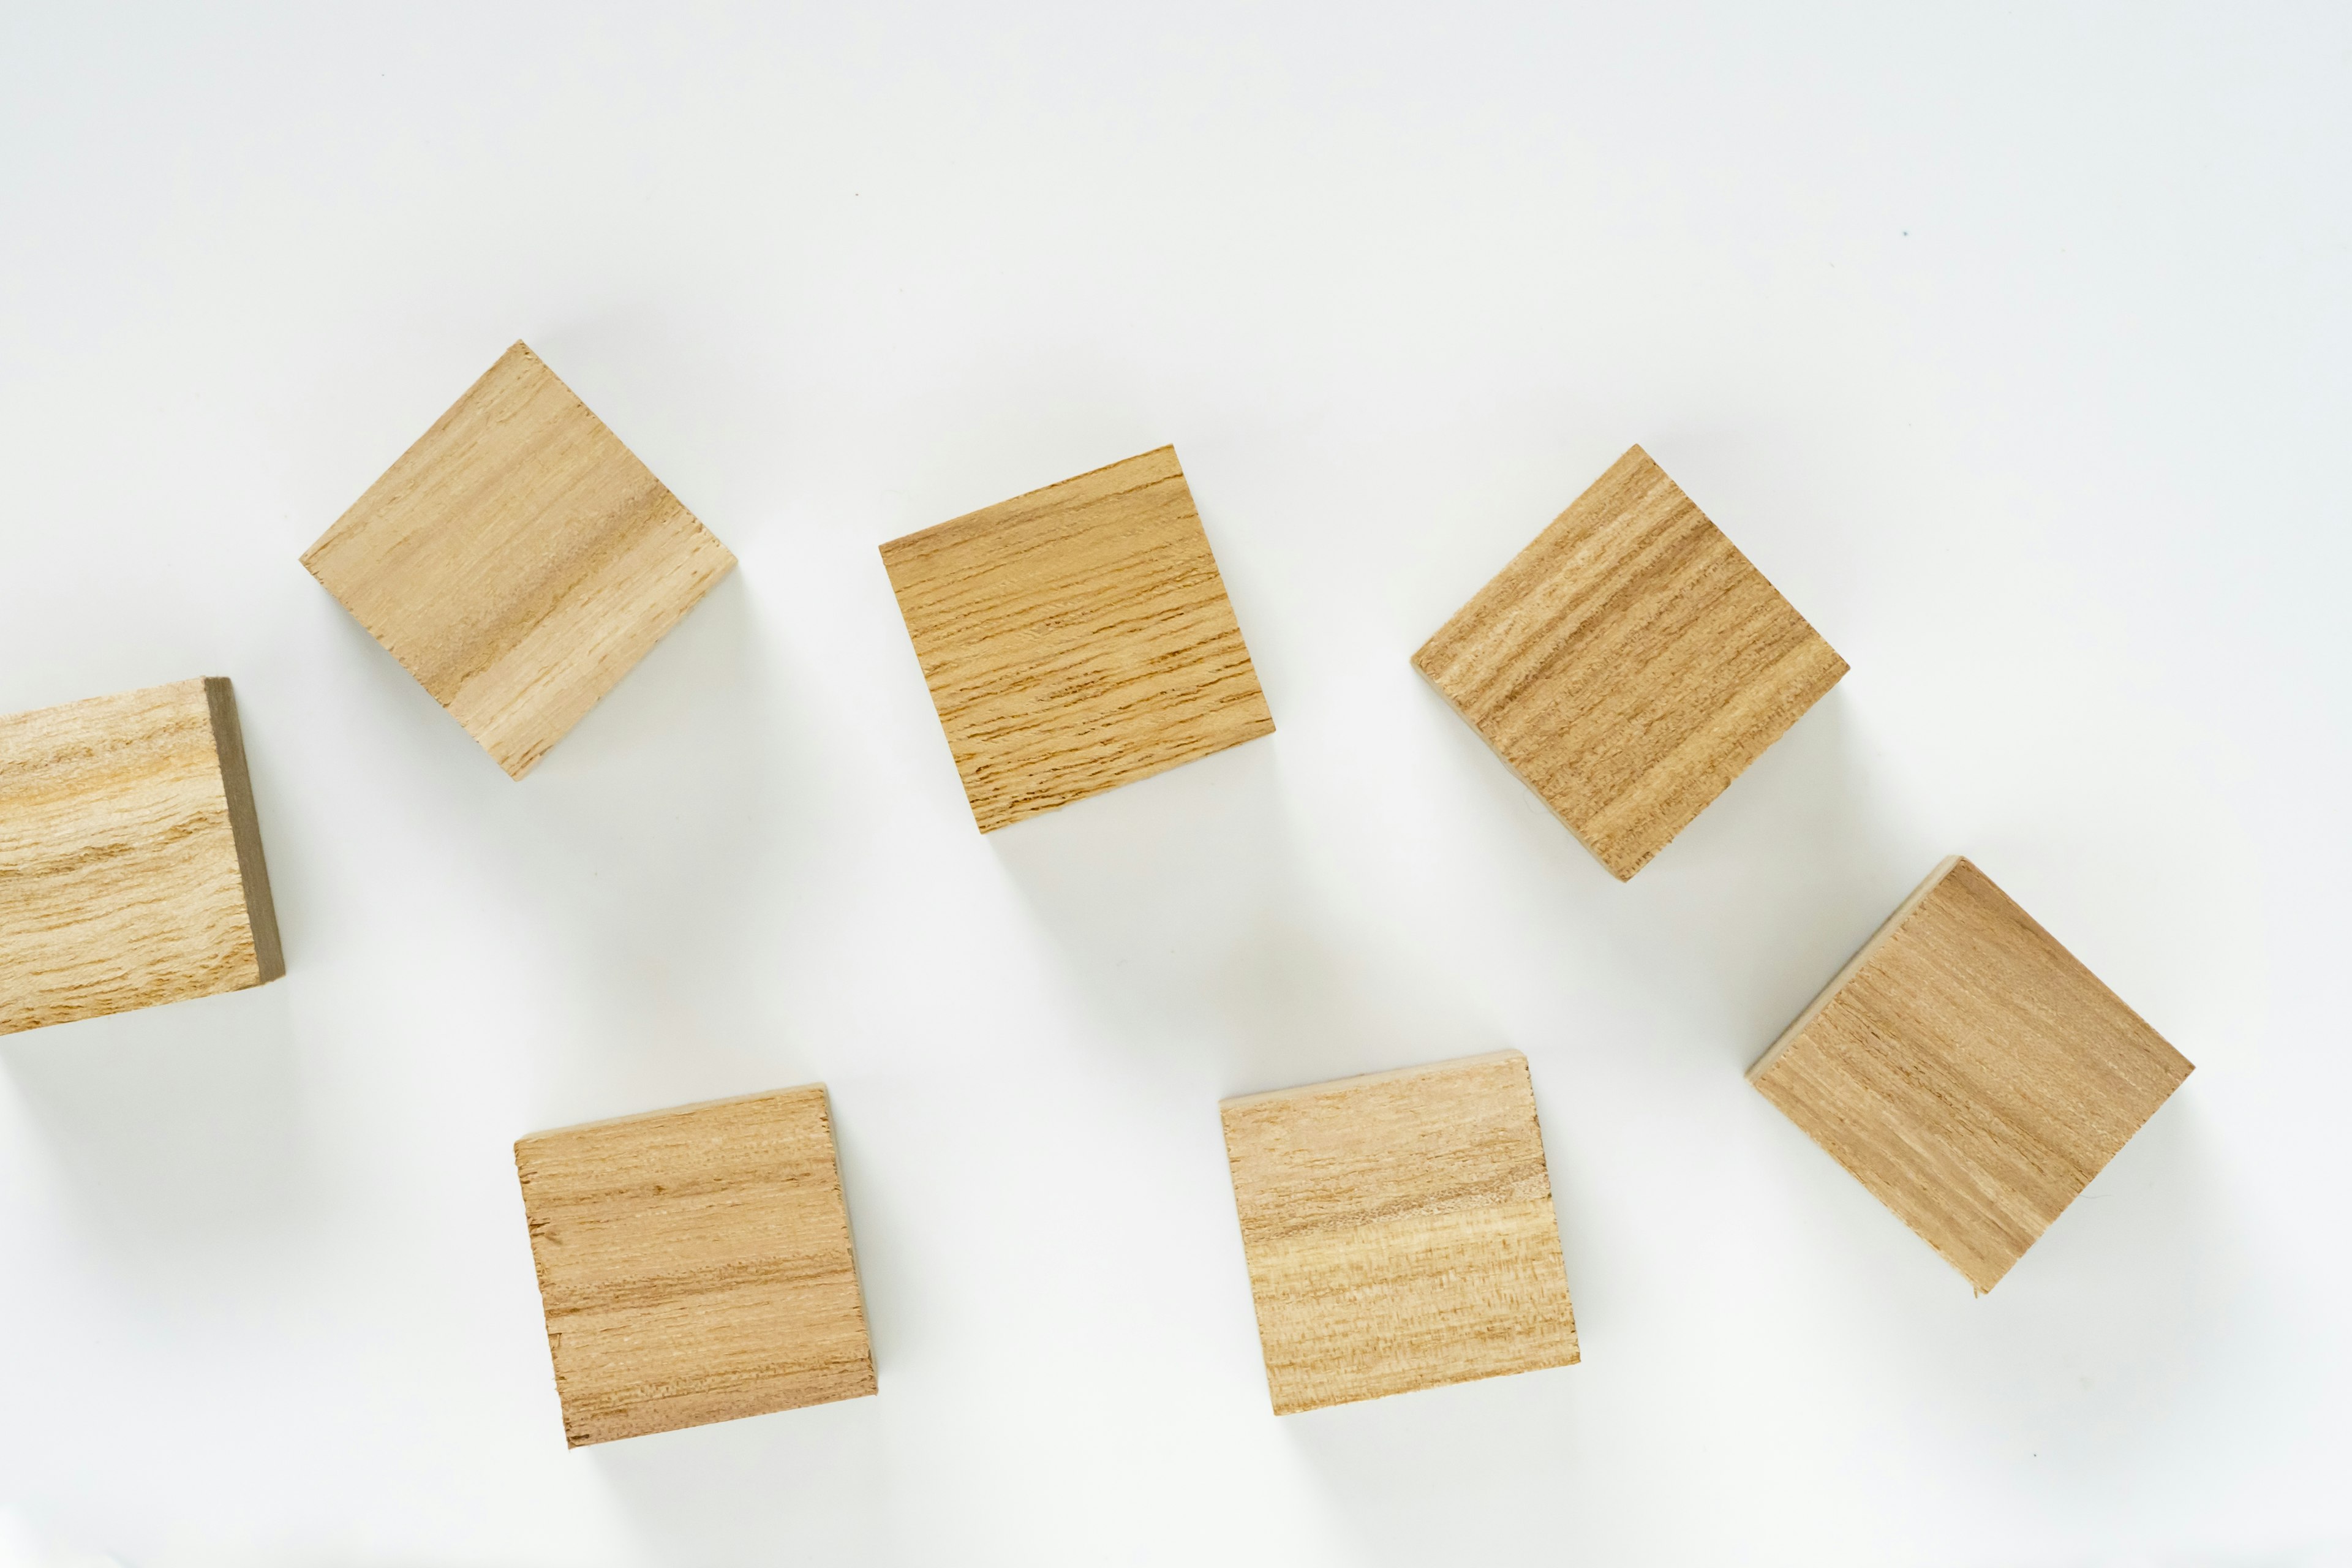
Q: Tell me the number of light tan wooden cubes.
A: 7